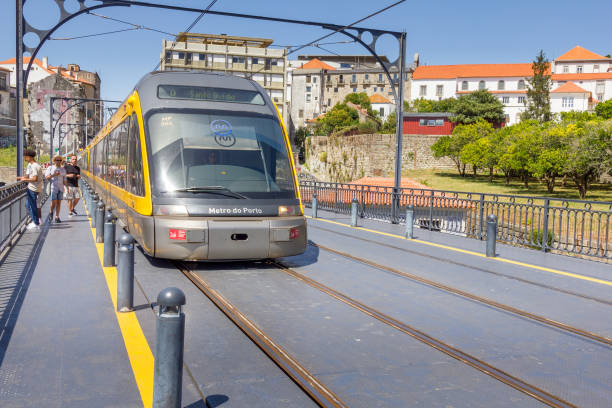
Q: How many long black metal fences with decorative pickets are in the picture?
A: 2